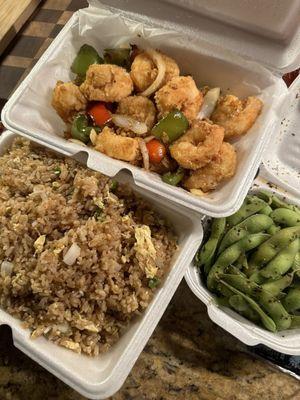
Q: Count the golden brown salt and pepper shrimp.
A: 9